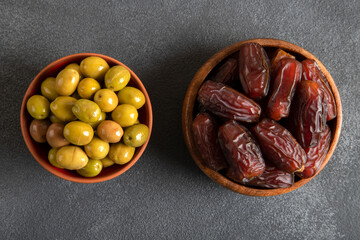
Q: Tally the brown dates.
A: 12